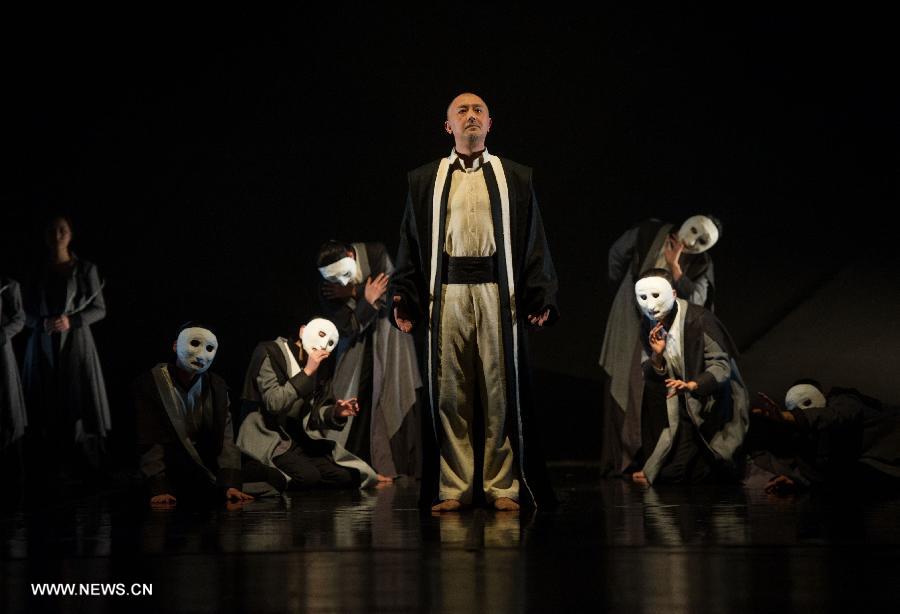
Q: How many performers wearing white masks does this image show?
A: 6